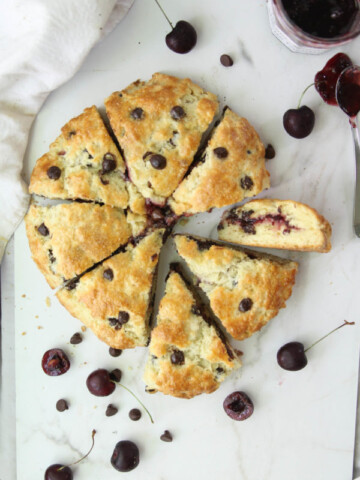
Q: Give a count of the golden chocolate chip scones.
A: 8